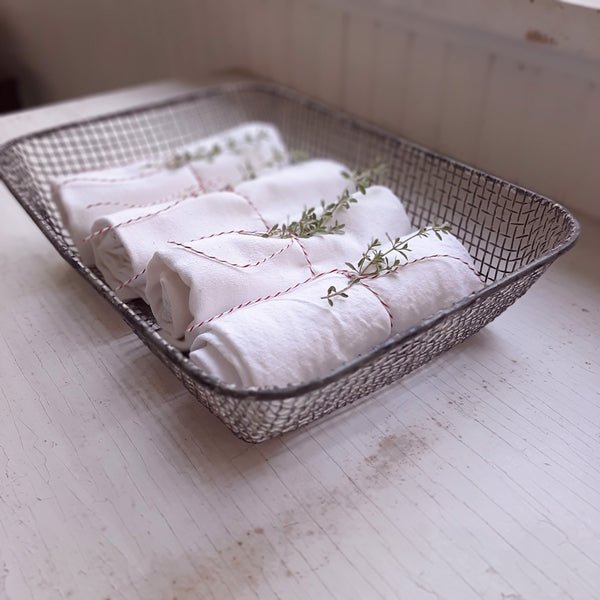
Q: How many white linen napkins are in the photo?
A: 4